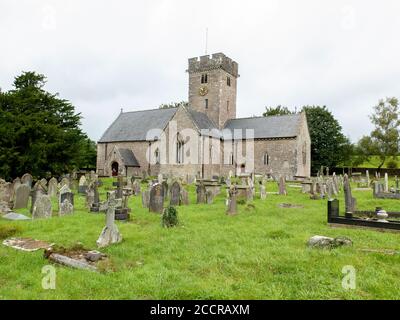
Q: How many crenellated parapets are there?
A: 1